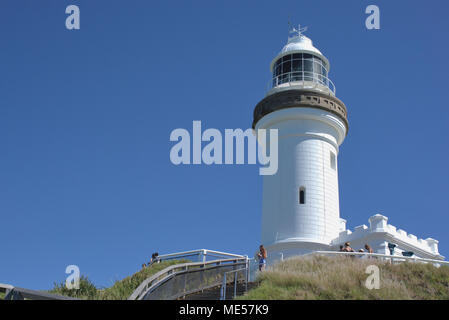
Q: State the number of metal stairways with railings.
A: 1